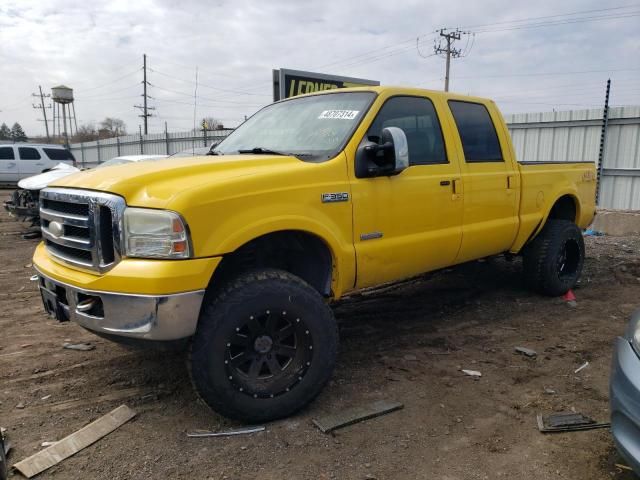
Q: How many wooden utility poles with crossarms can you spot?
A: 3